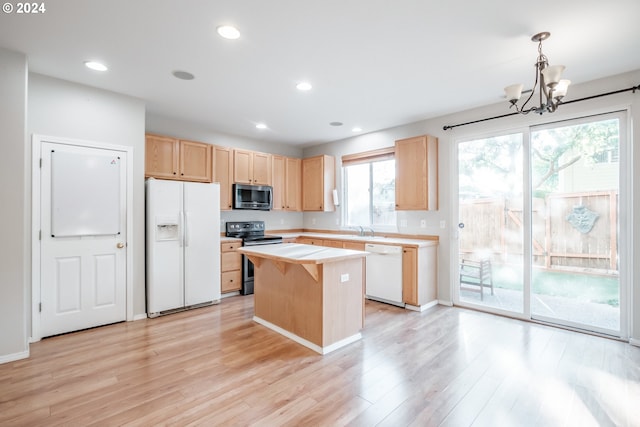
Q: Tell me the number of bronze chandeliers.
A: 1